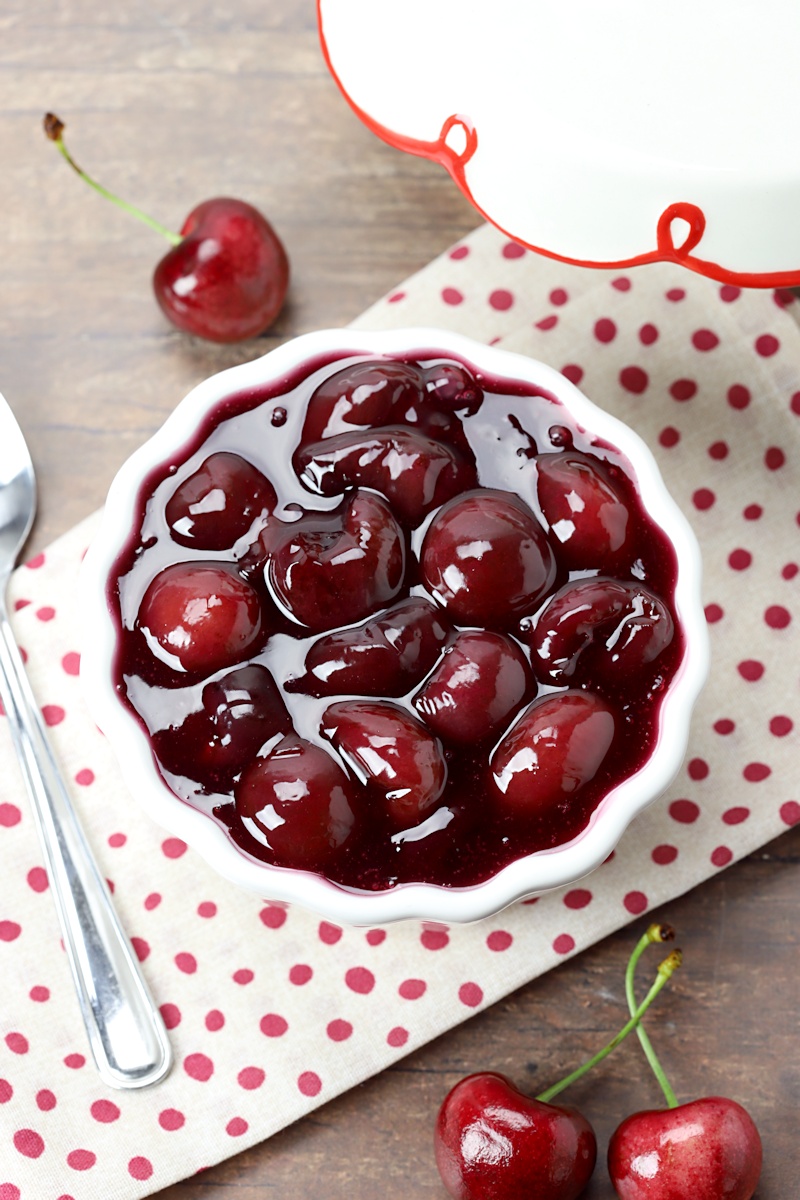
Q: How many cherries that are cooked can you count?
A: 14